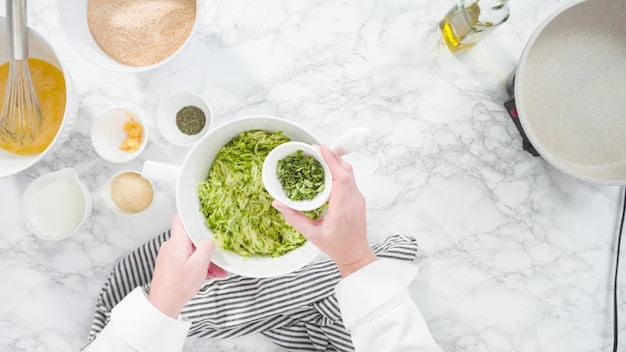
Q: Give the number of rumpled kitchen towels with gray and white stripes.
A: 1